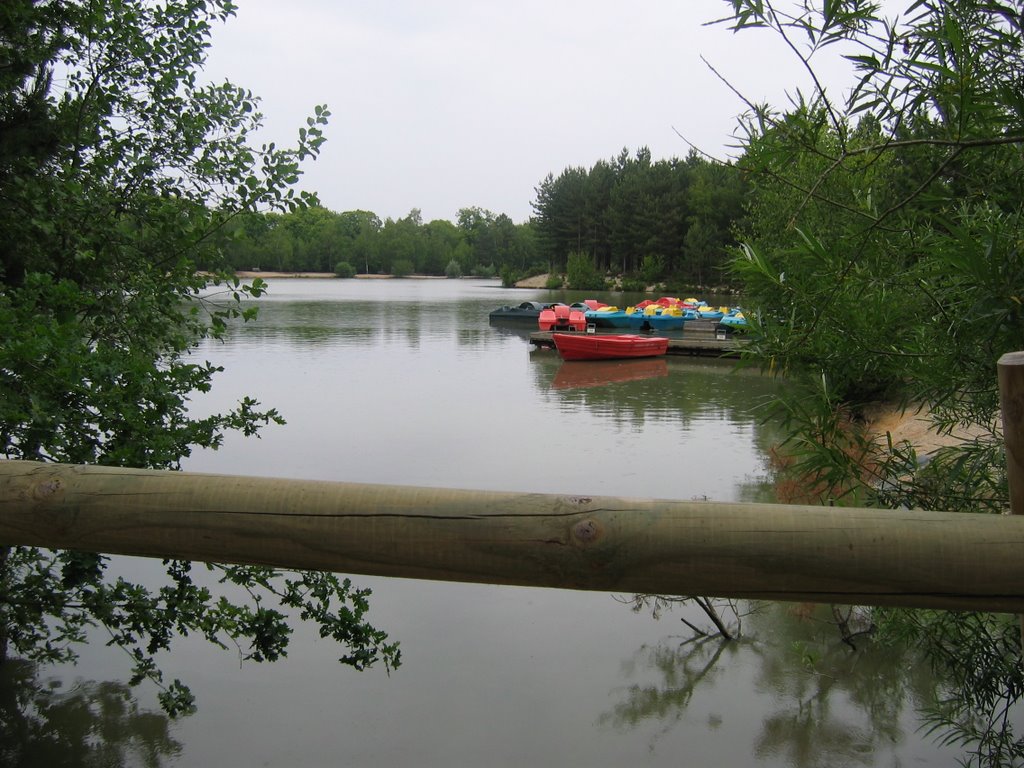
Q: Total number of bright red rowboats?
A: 1